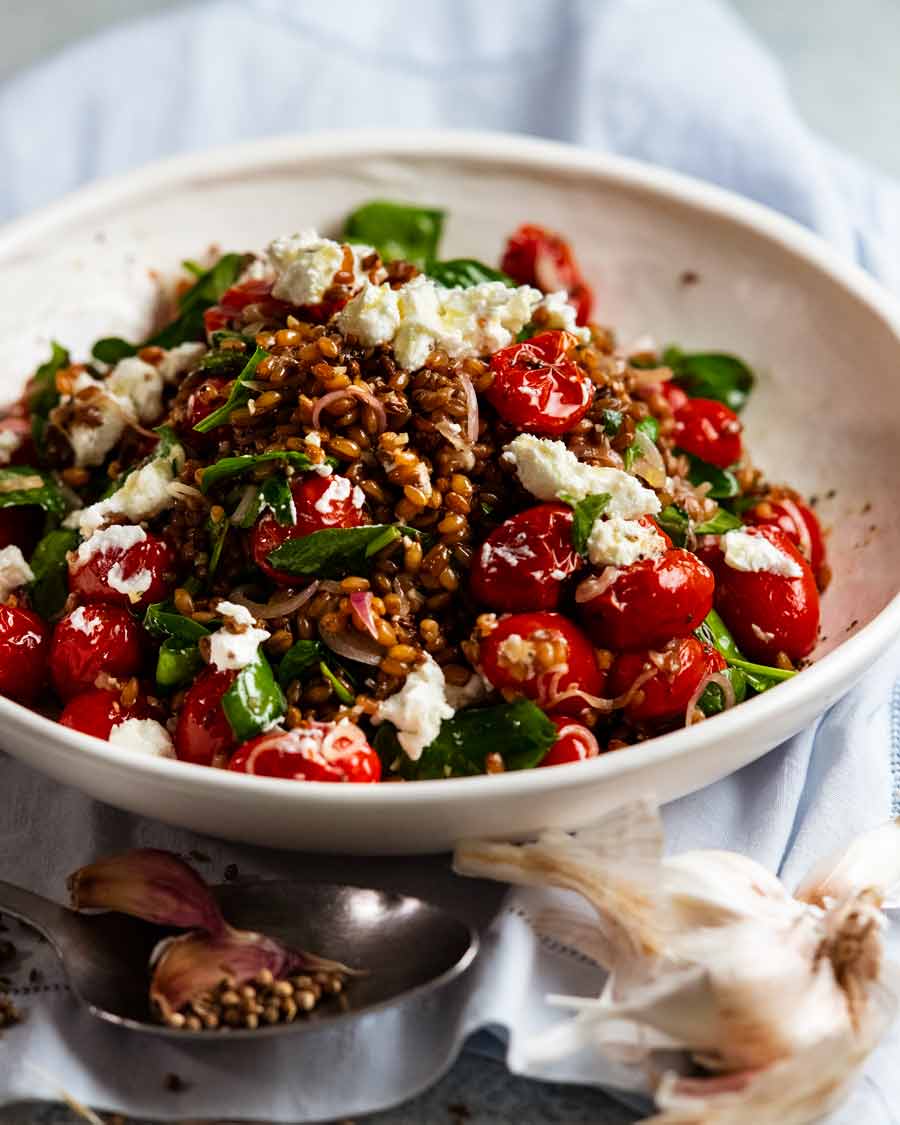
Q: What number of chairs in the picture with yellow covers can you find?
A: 0